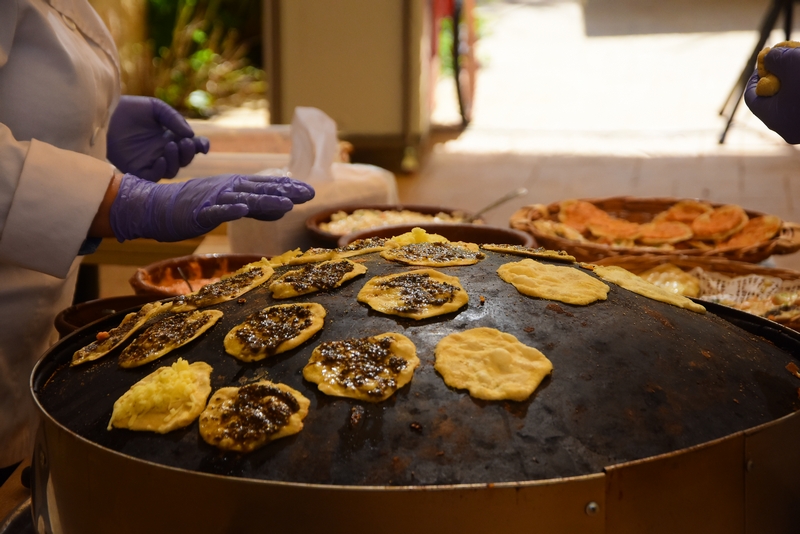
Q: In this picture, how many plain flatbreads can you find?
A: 3